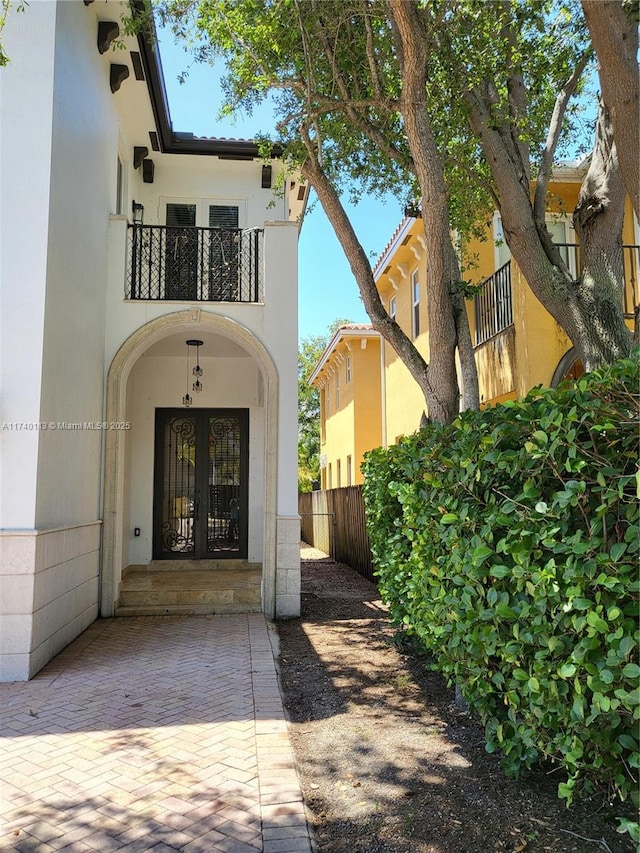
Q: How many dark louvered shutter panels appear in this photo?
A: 2